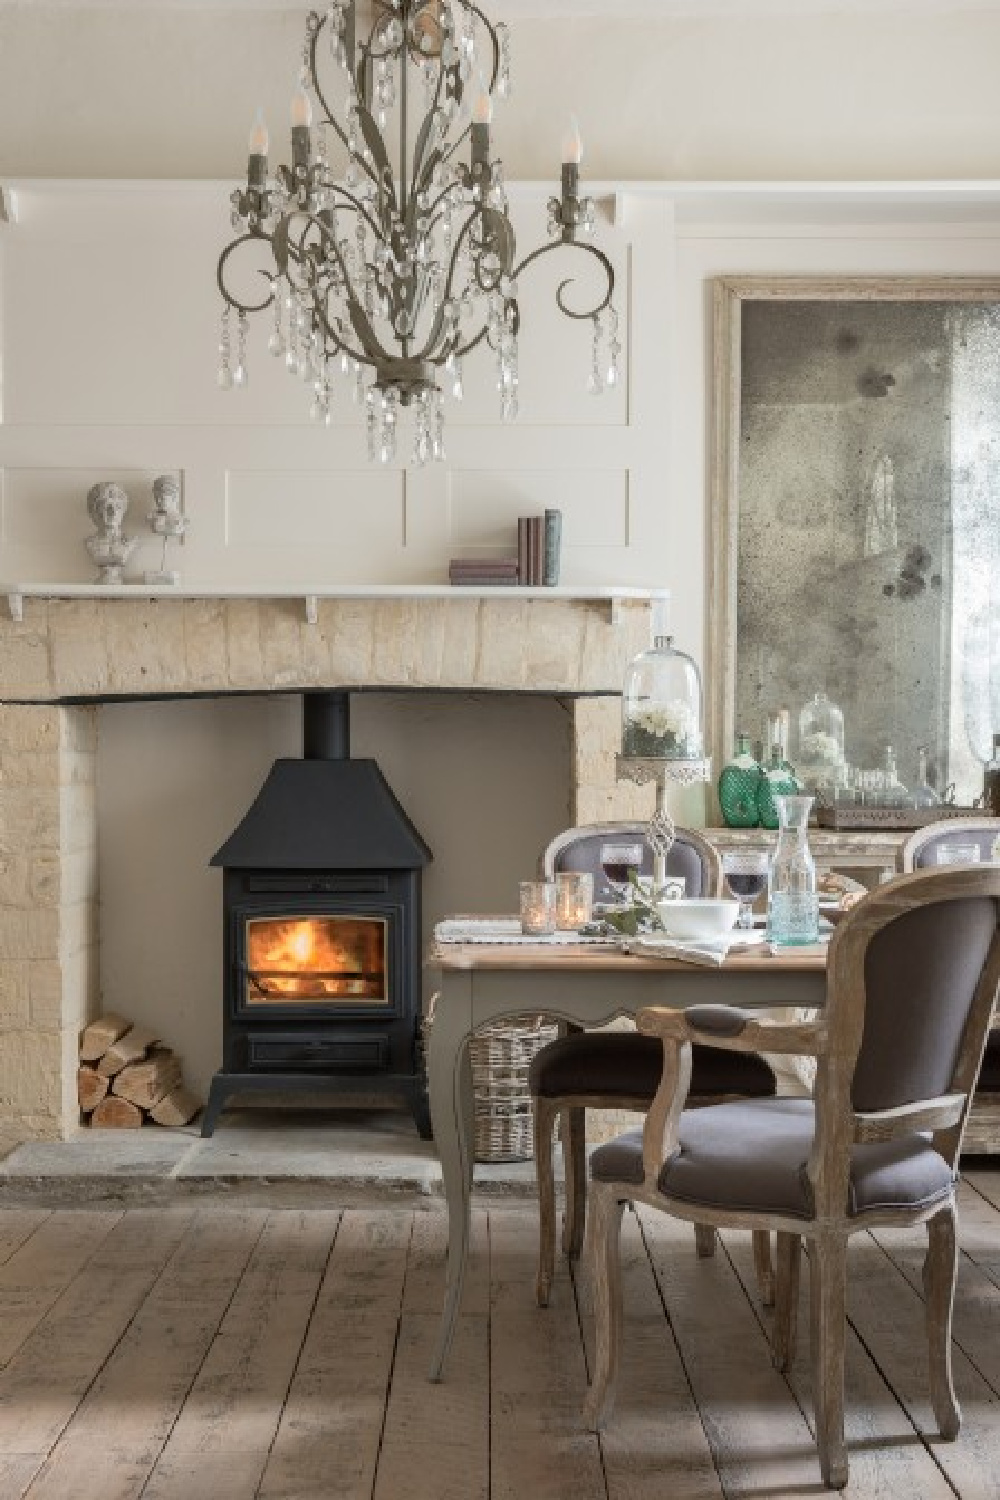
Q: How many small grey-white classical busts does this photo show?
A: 2